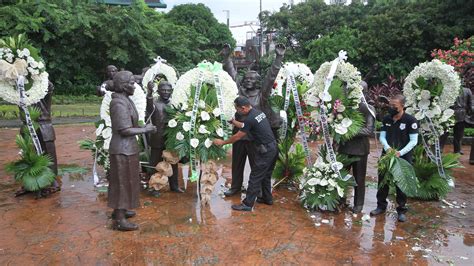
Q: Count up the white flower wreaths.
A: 7